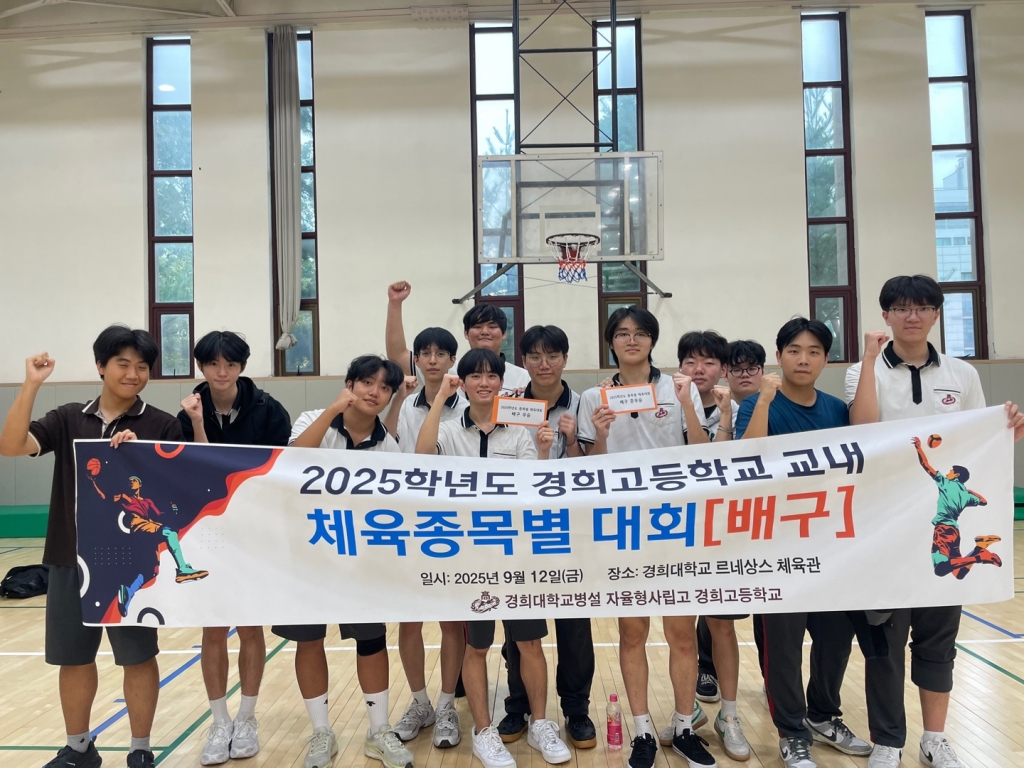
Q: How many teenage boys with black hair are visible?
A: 12